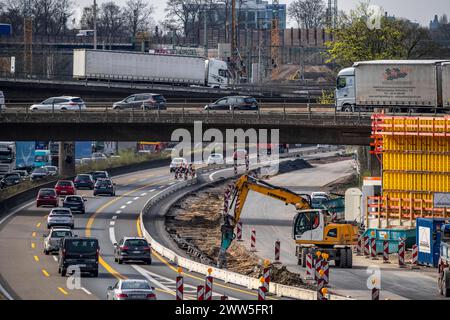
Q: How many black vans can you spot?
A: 1